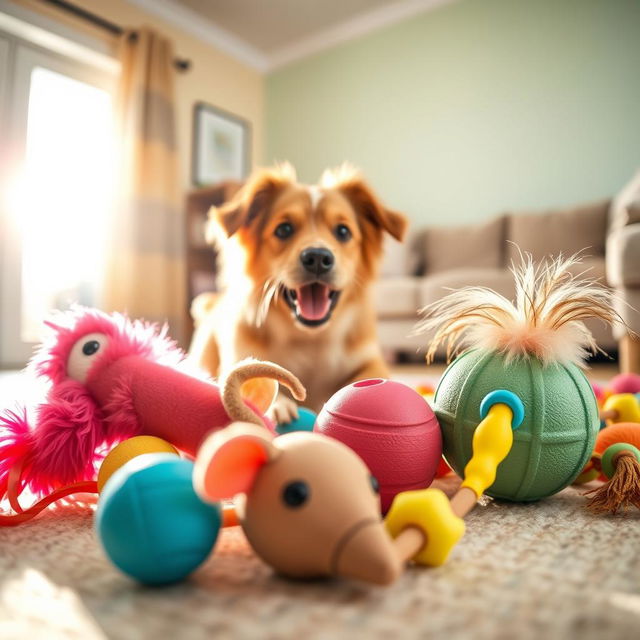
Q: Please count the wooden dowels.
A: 1